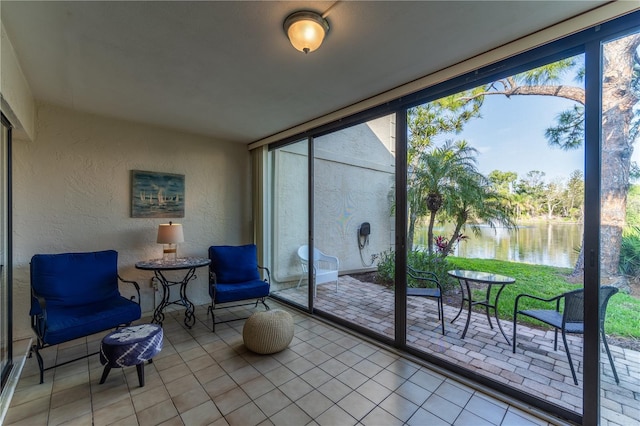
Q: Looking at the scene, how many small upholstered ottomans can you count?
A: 2